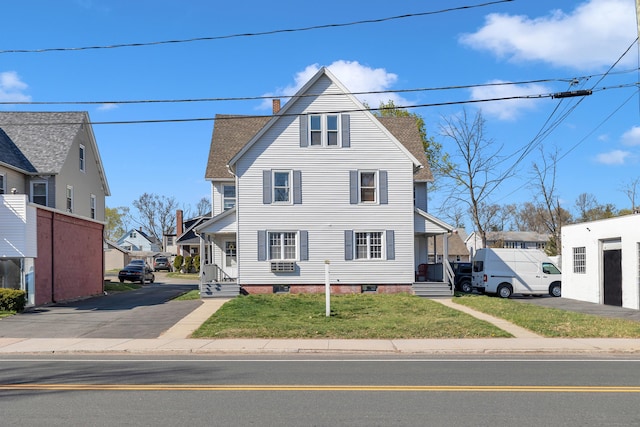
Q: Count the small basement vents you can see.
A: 2